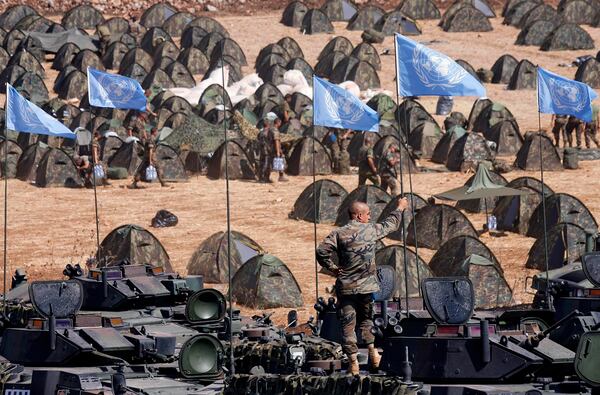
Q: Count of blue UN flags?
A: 5